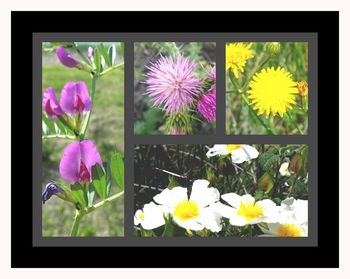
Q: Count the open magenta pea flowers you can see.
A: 3